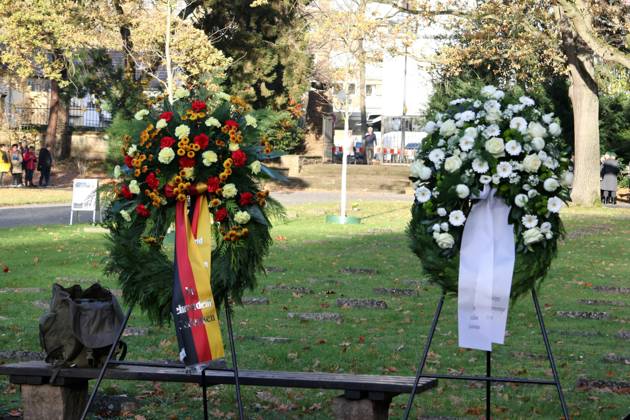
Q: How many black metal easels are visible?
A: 2